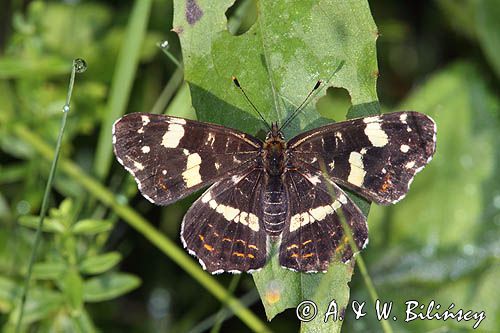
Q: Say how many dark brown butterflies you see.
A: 1